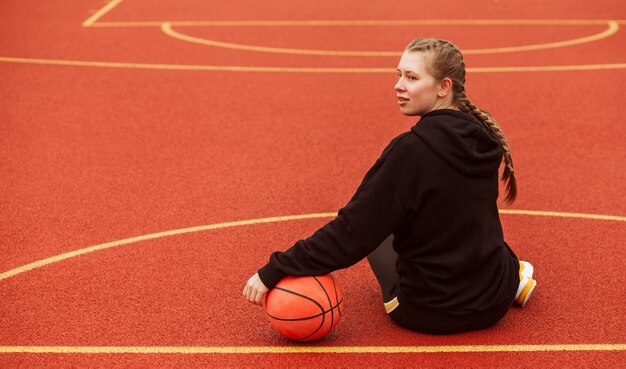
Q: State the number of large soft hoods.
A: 1